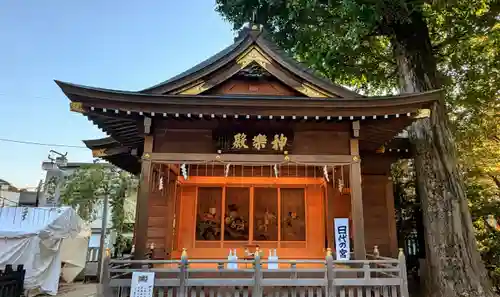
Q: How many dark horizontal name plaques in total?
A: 1